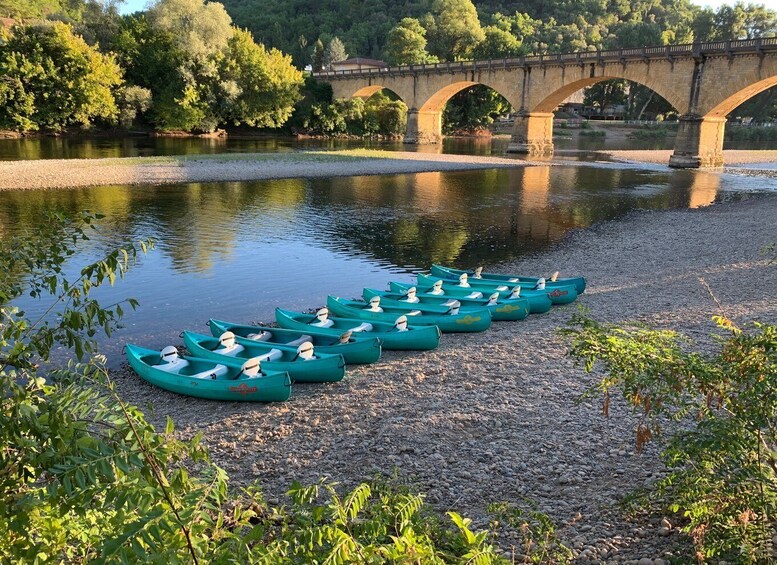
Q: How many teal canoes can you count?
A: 9